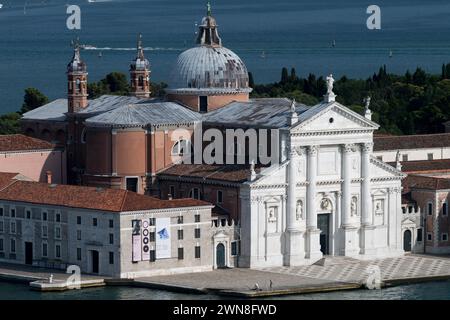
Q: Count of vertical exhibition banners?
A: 3